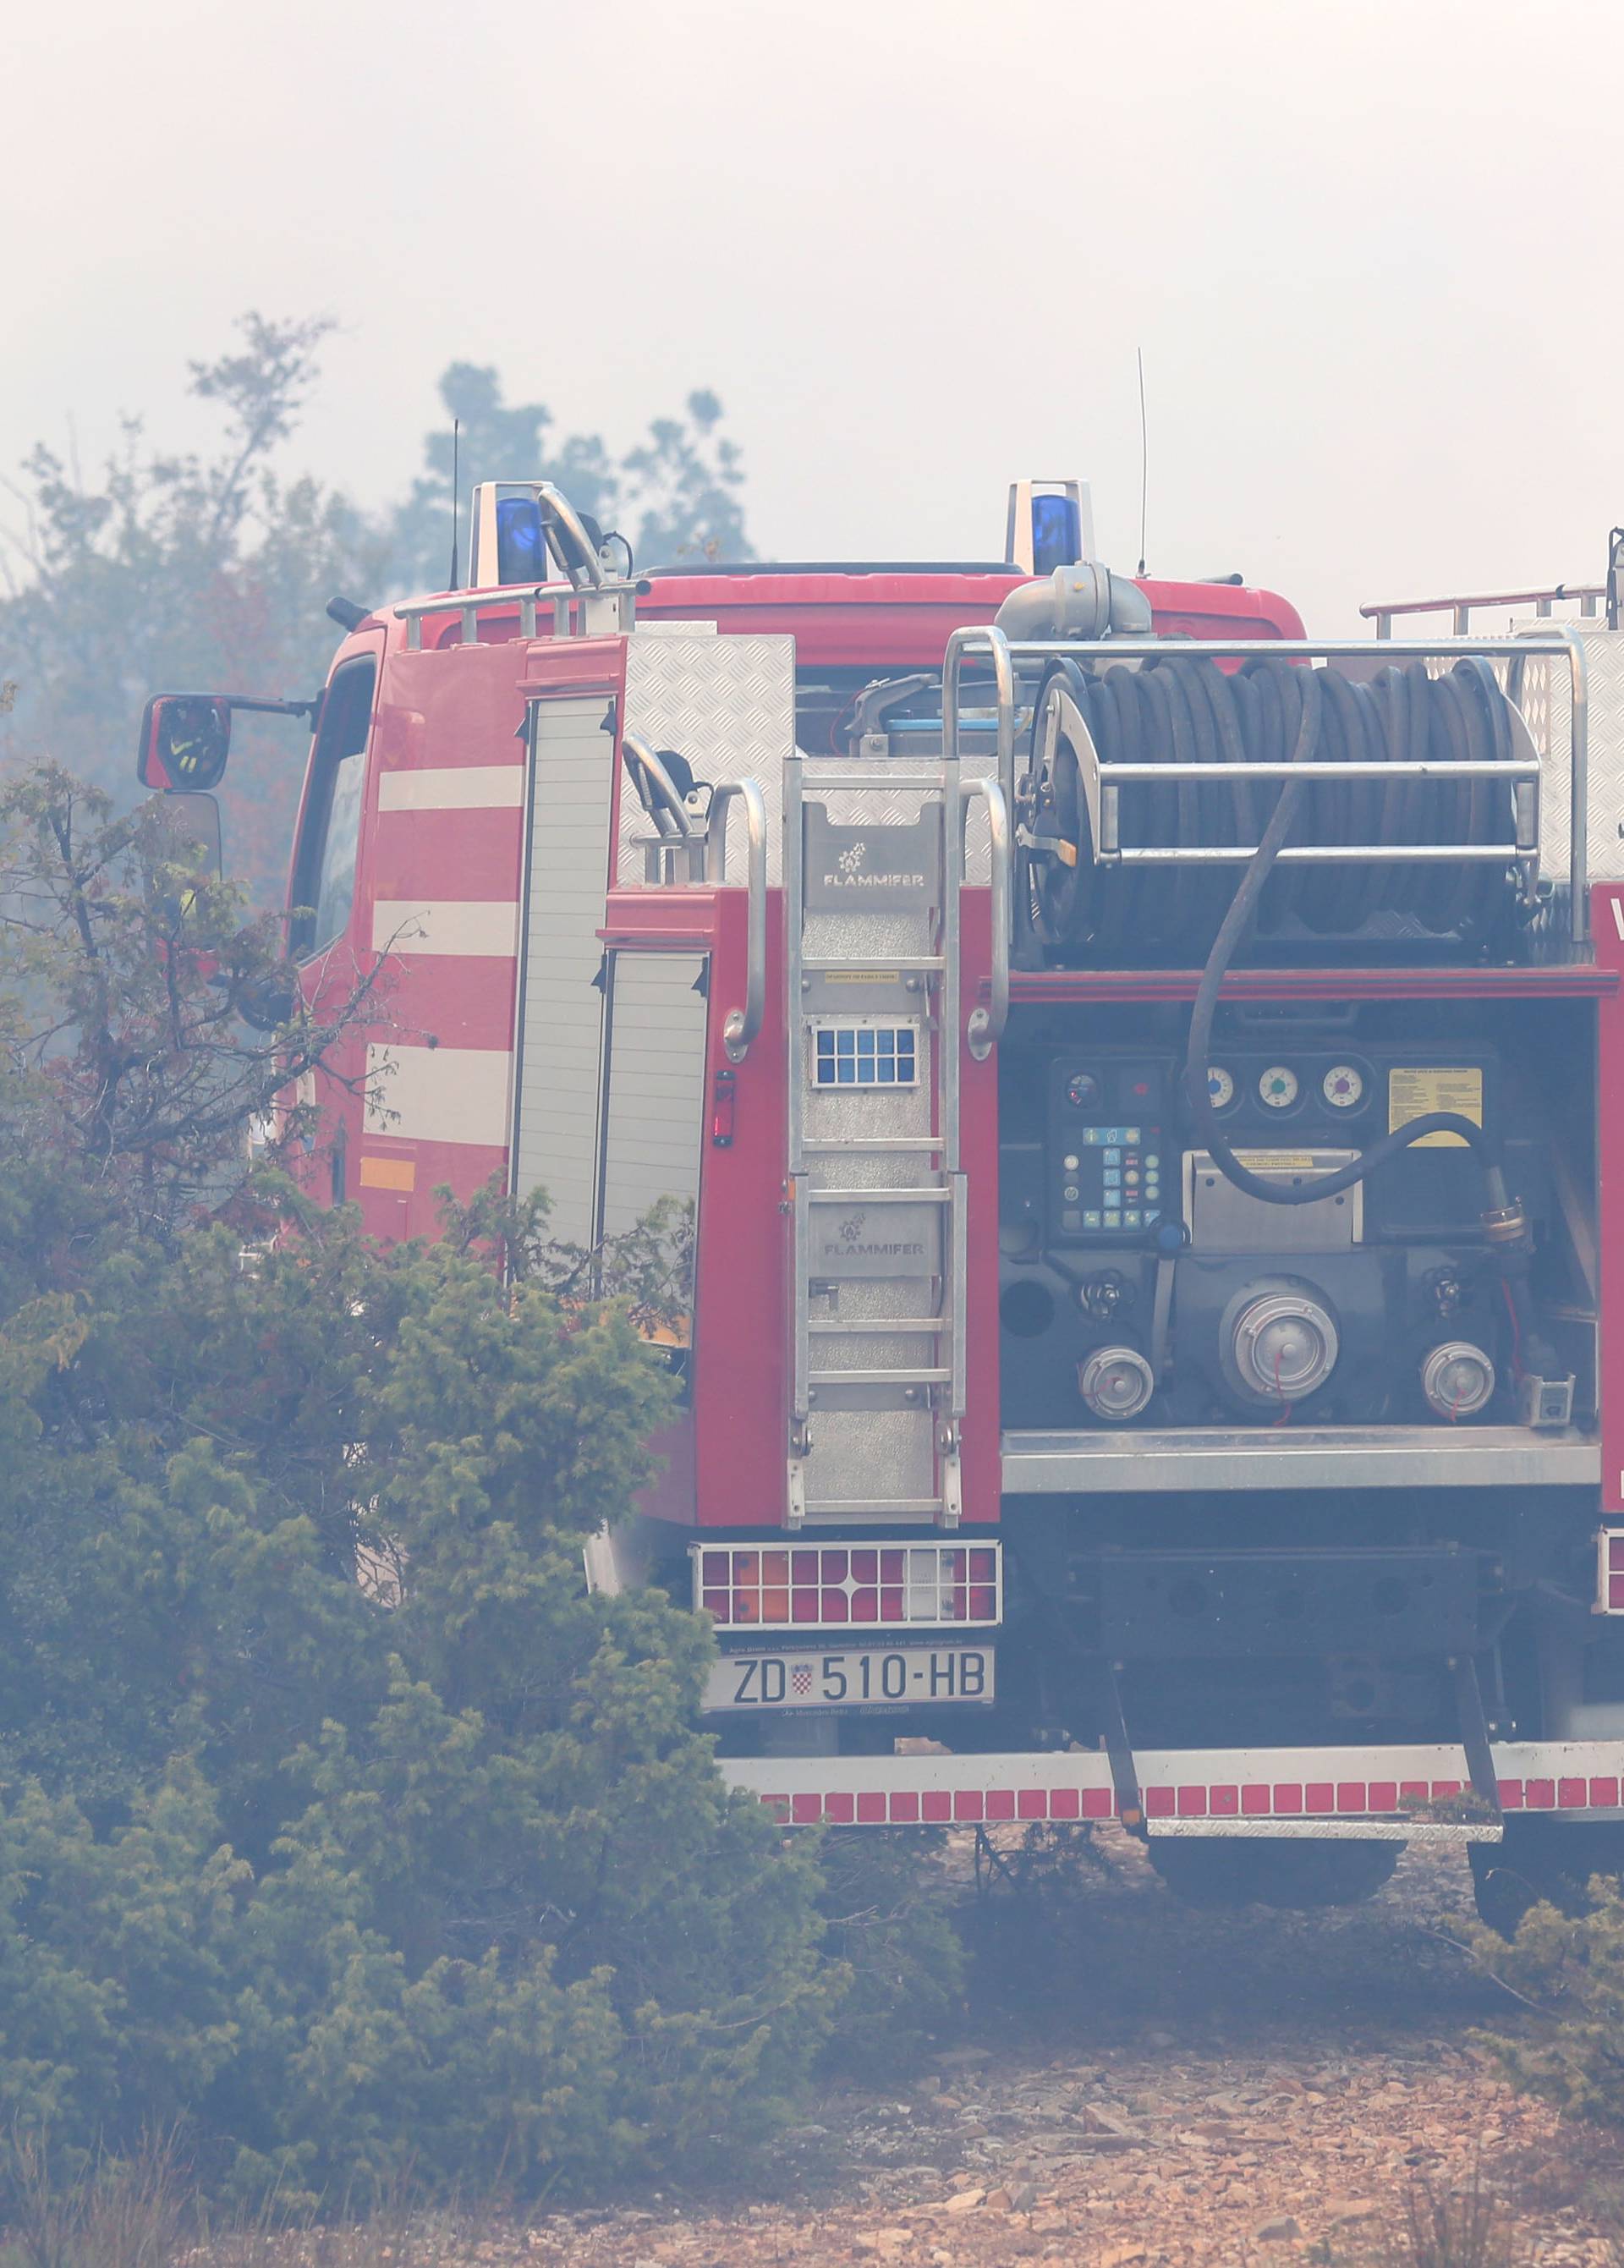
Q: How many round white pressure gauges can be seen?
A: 3